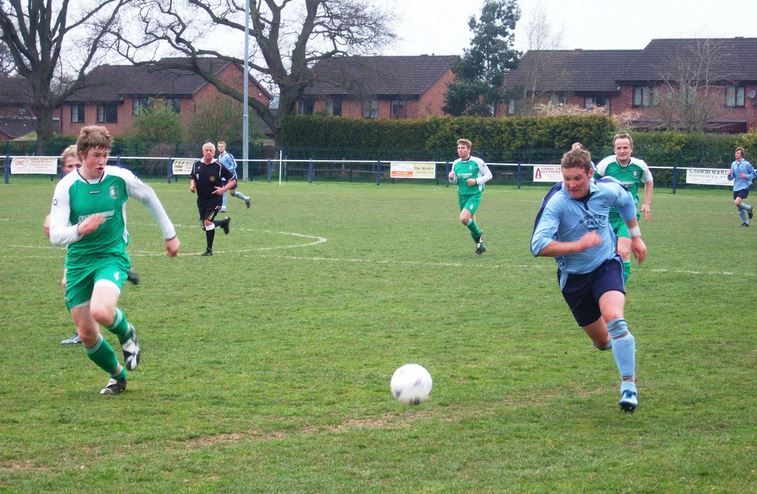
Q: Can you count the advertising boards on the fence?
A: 5